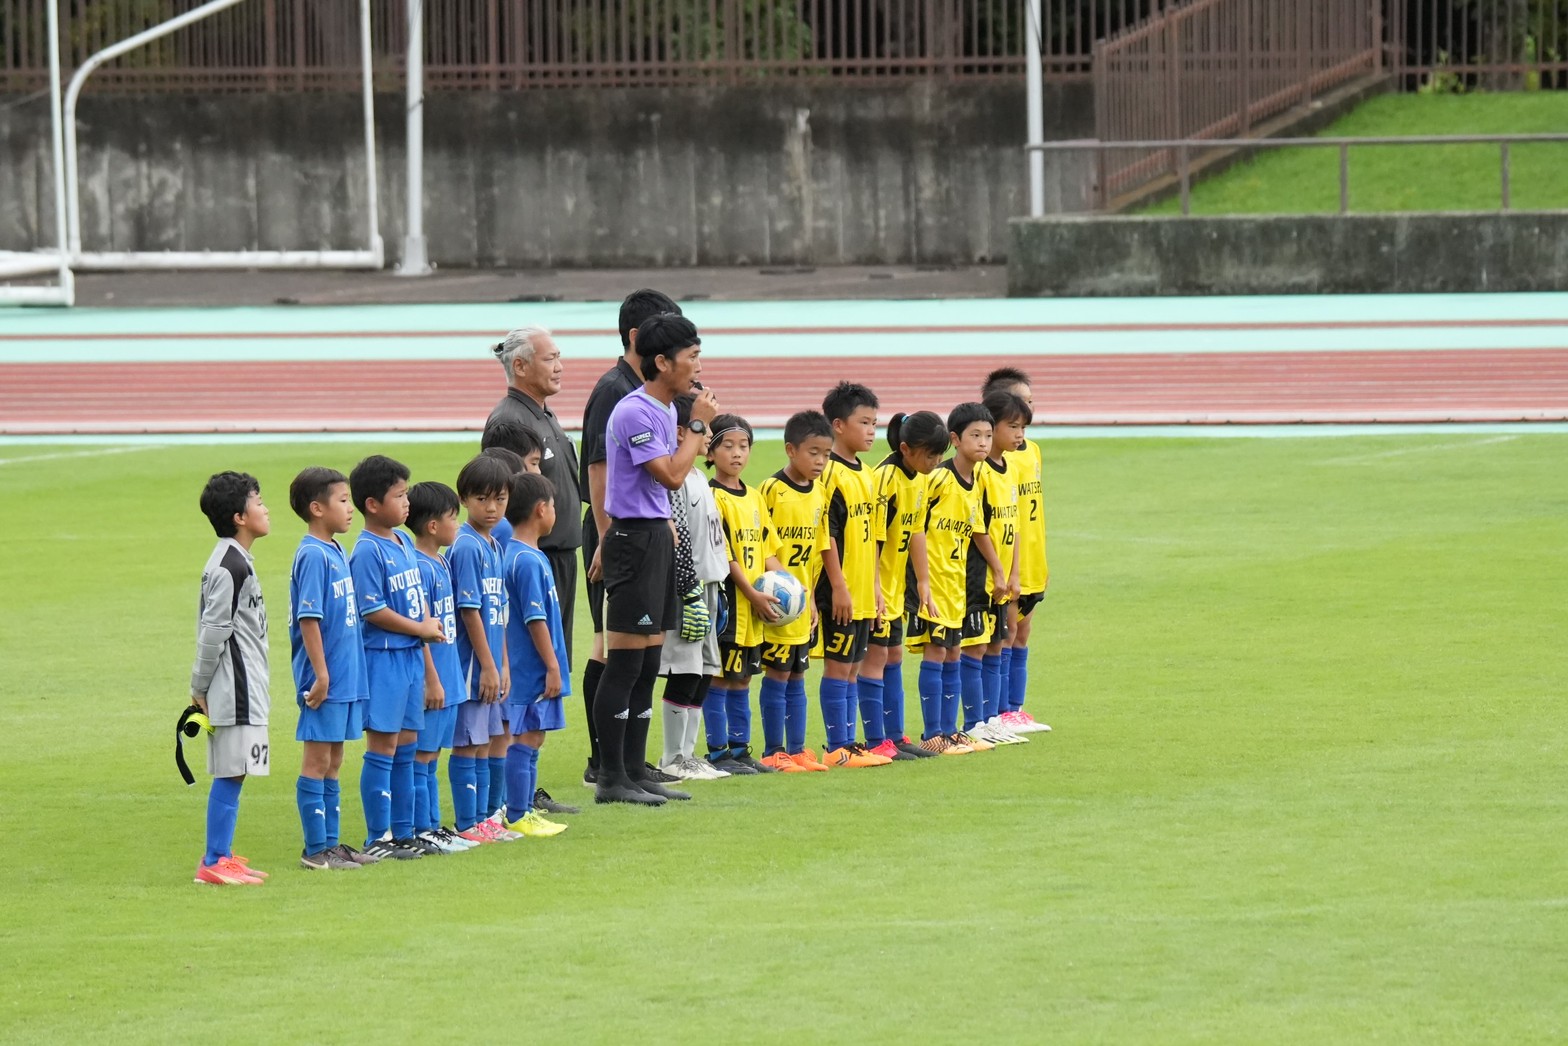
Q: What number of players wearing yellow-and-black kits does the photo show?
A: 7